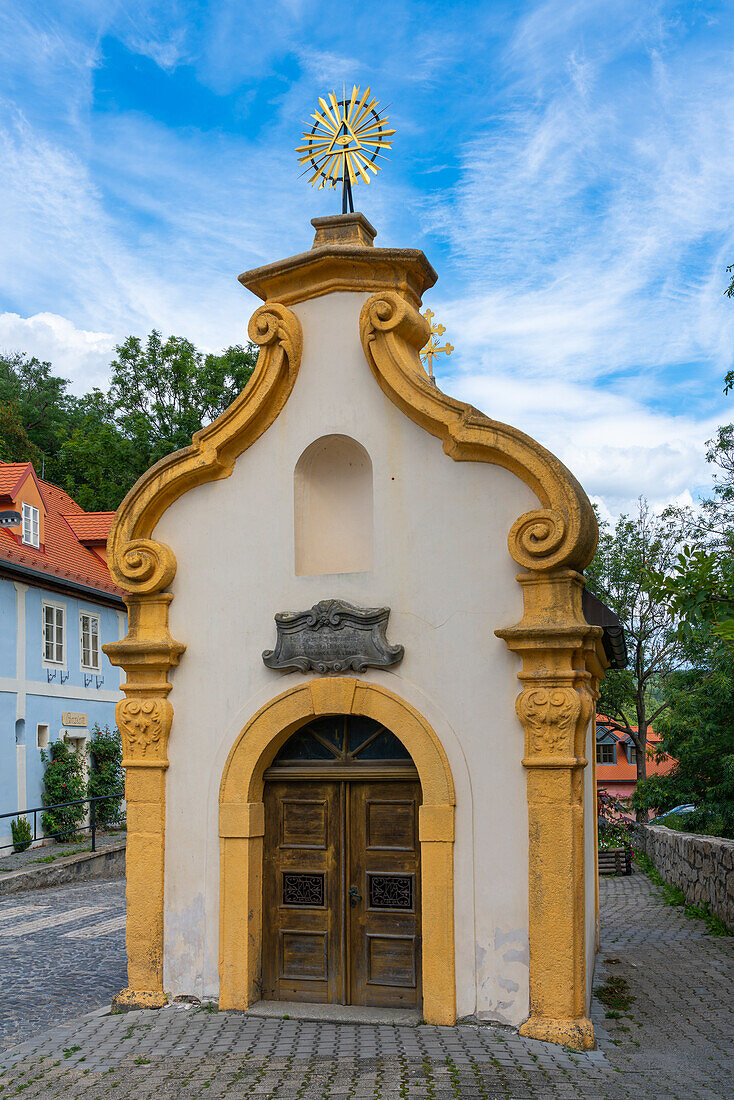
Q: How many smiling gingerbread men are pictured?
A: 0